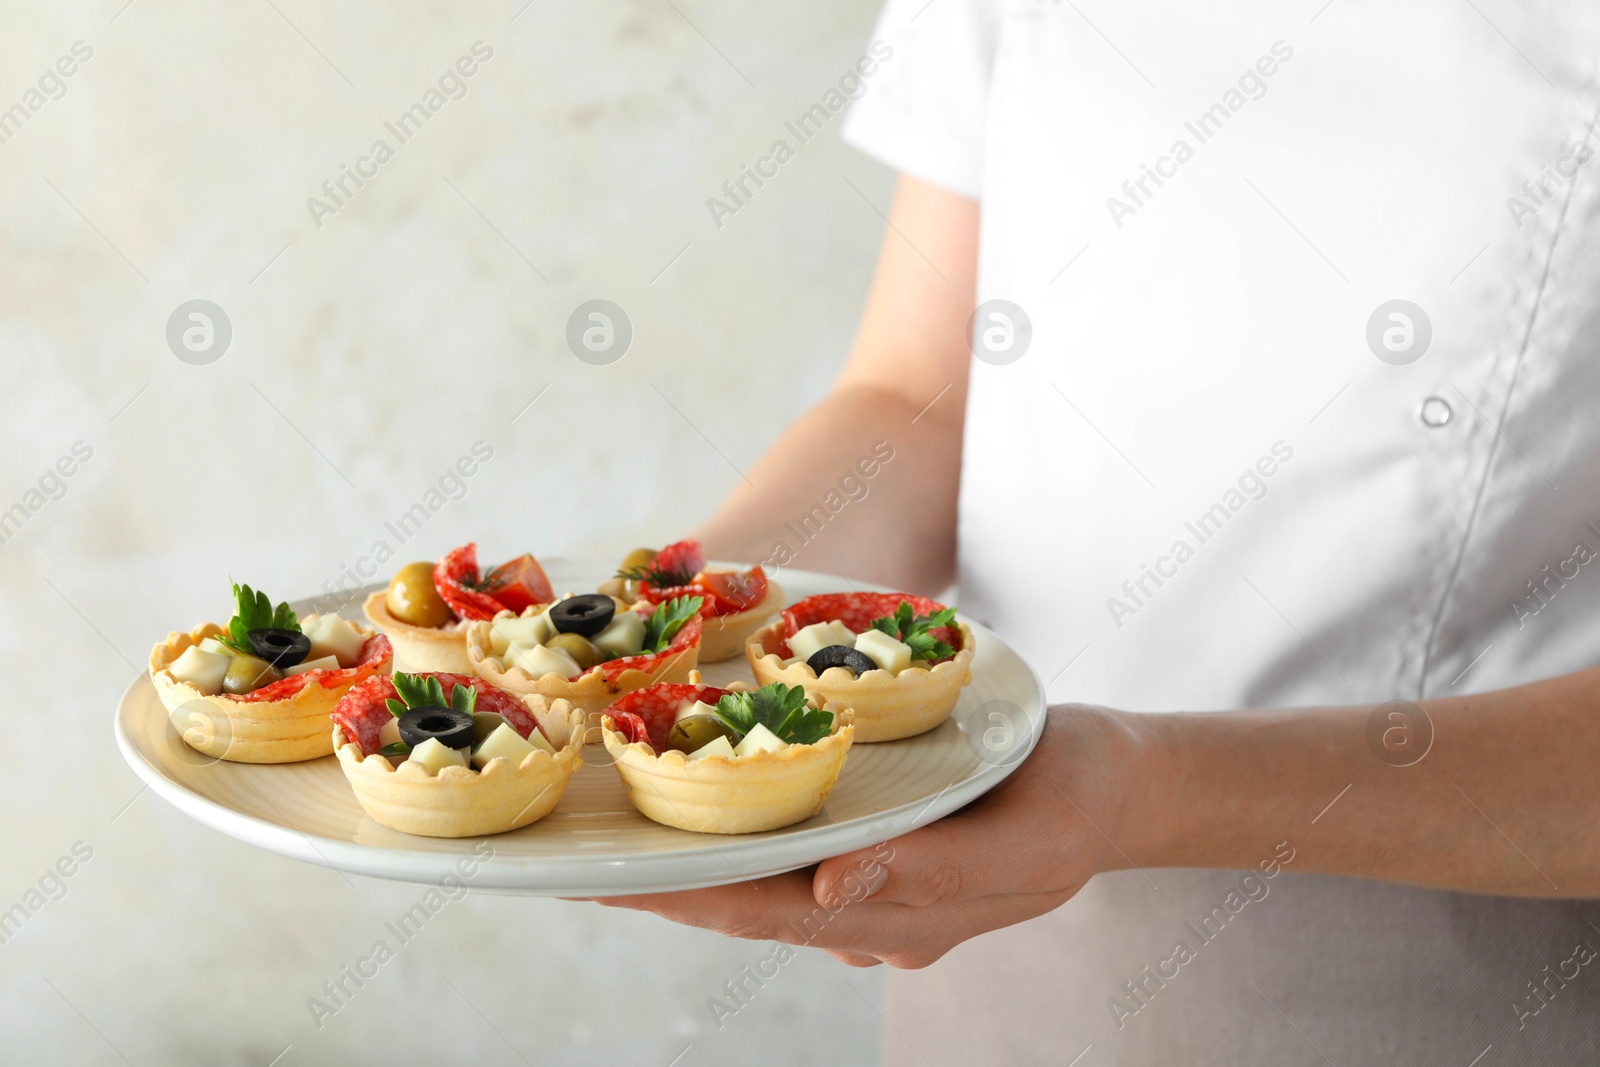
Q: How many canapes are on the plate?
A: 7